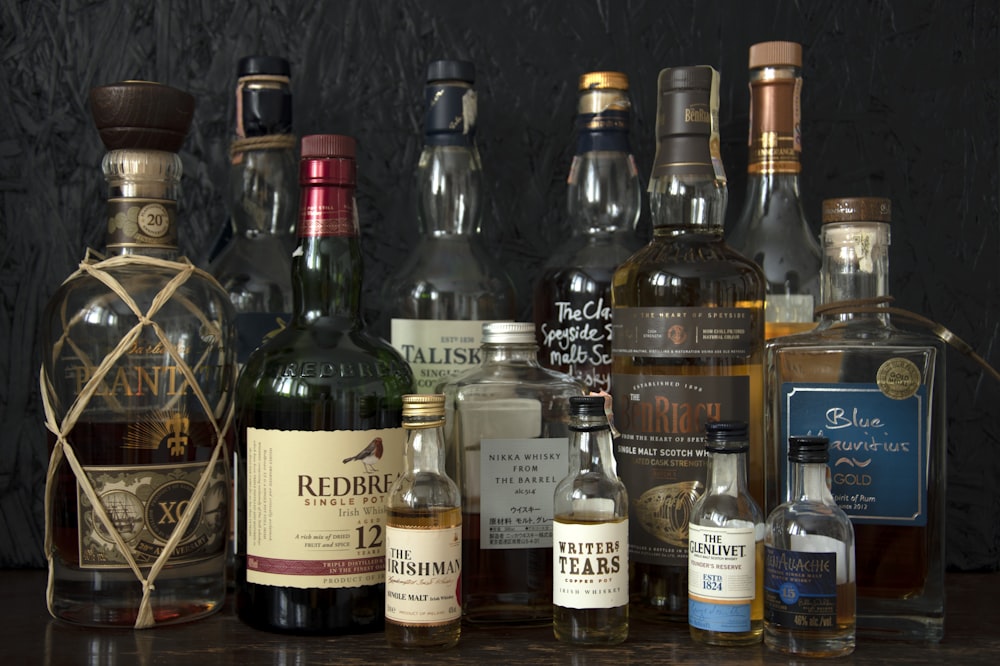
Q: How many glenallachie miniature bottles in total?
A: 1